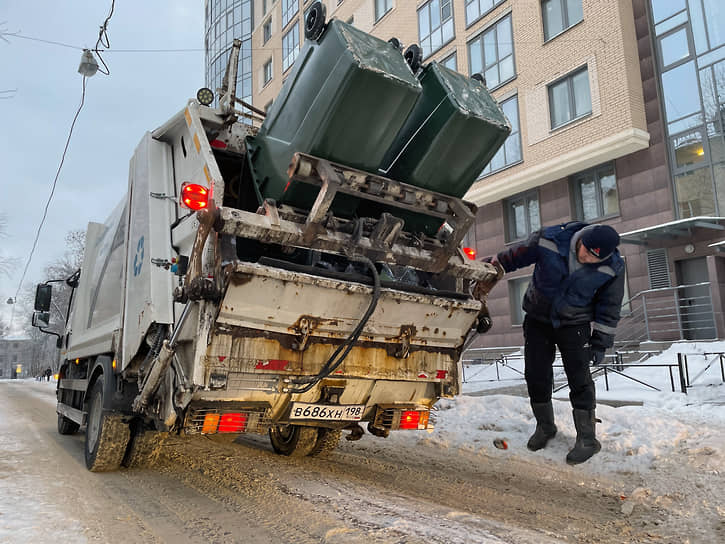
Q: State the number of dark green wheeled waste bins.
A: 2